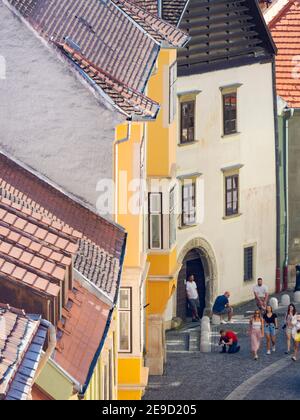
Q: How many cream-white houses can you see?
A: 1